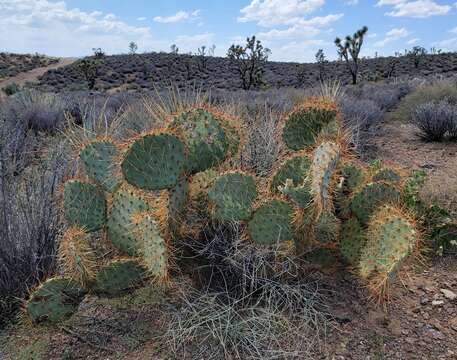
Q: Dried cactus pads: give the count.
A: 1